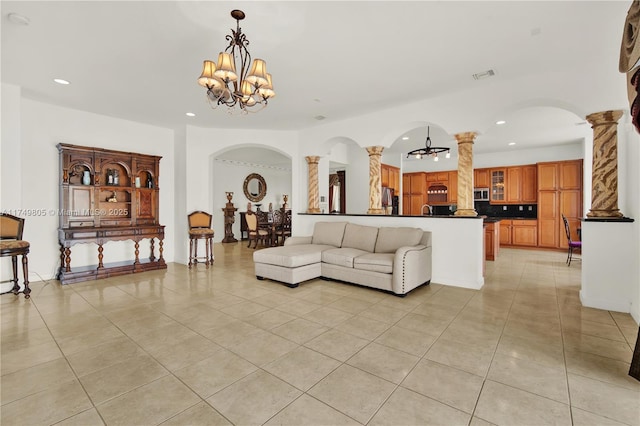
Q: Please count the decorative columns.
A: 4